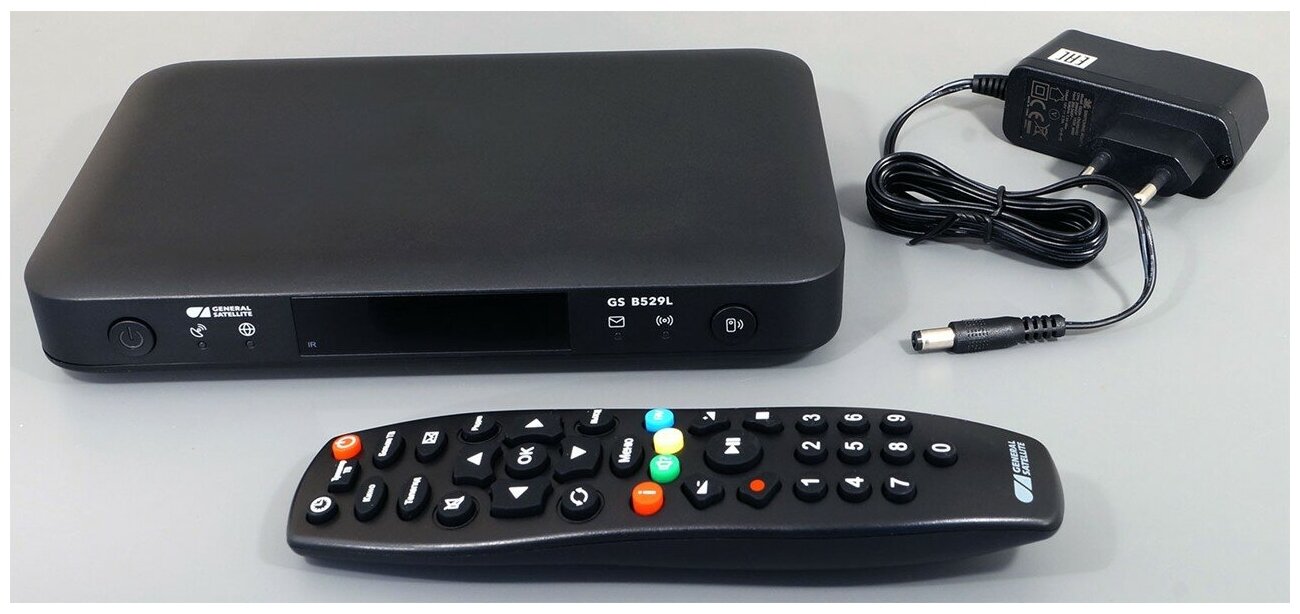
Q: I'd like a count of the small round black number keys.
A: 10